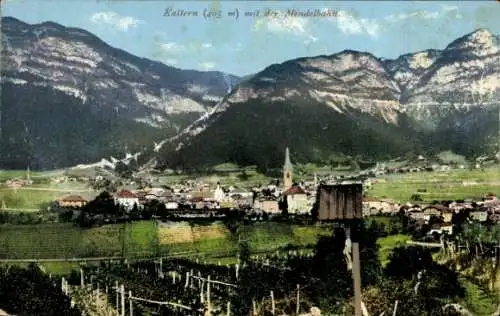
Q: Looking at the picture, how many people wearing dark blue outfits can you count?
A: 0